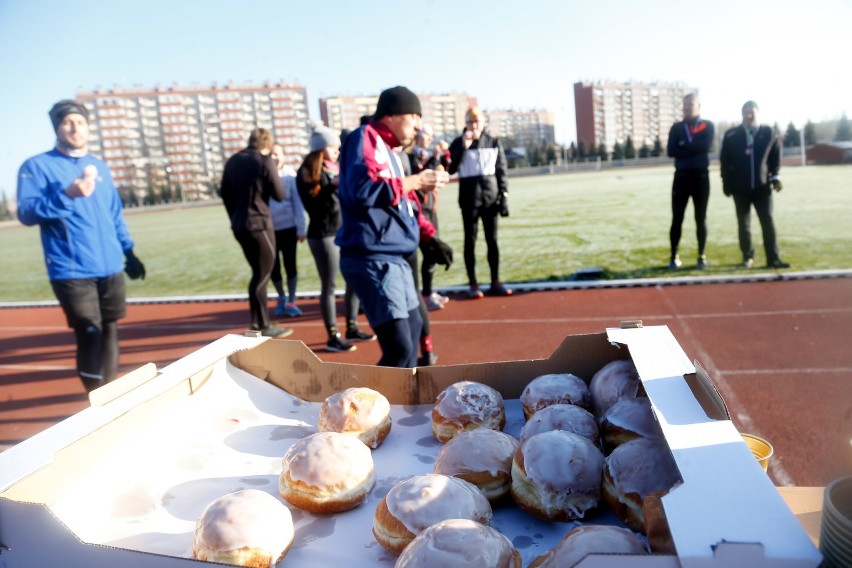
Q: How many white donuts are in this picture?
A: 14